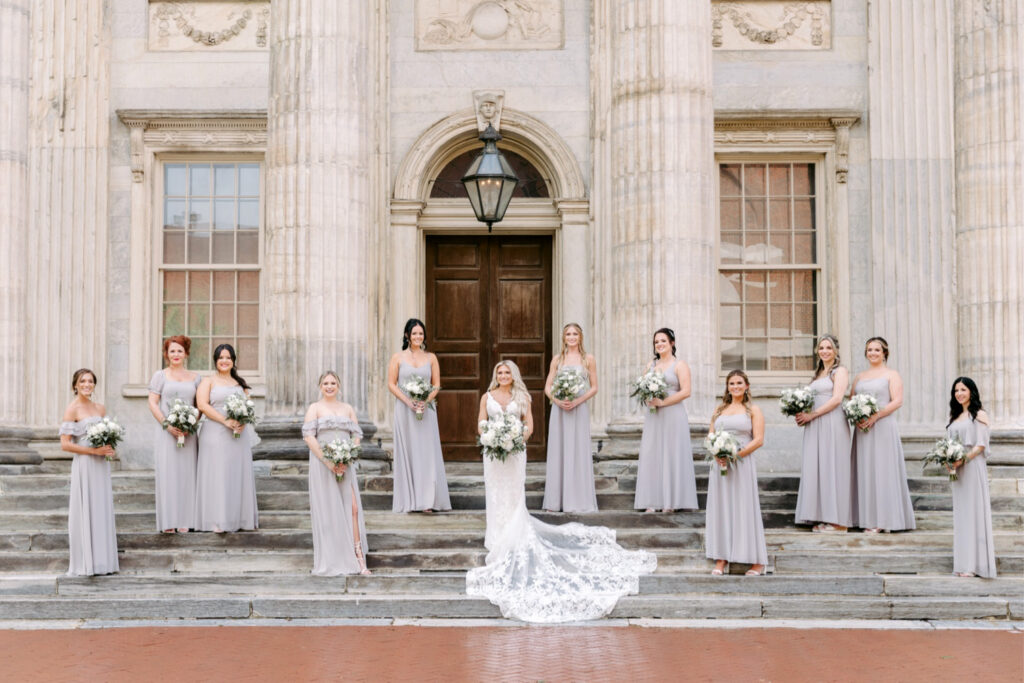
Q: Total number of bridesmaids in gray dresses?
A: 11